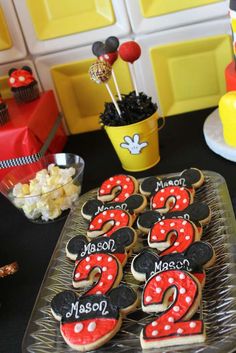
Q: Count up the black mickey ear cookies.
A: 6